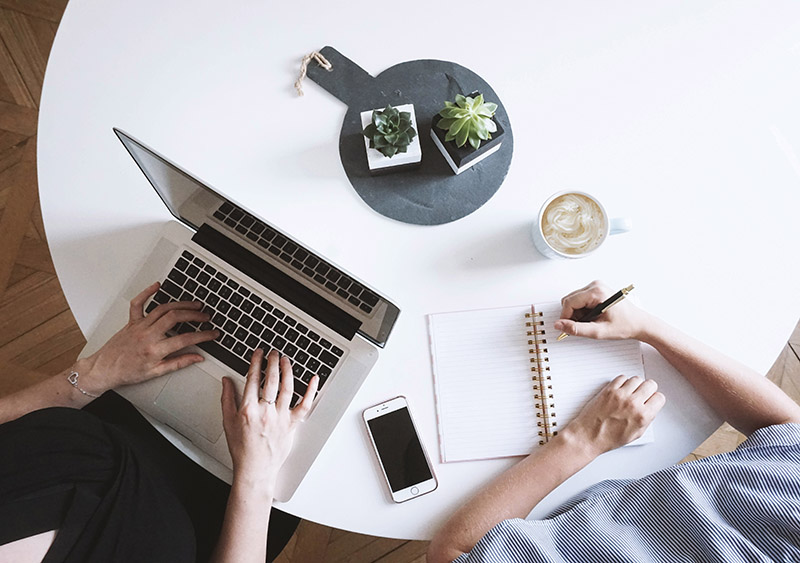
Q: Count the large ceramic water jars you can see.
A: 0